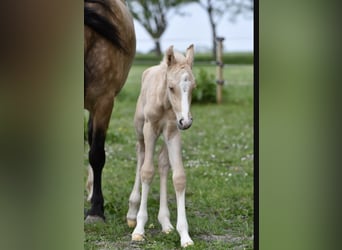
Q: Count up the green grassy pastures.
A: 1